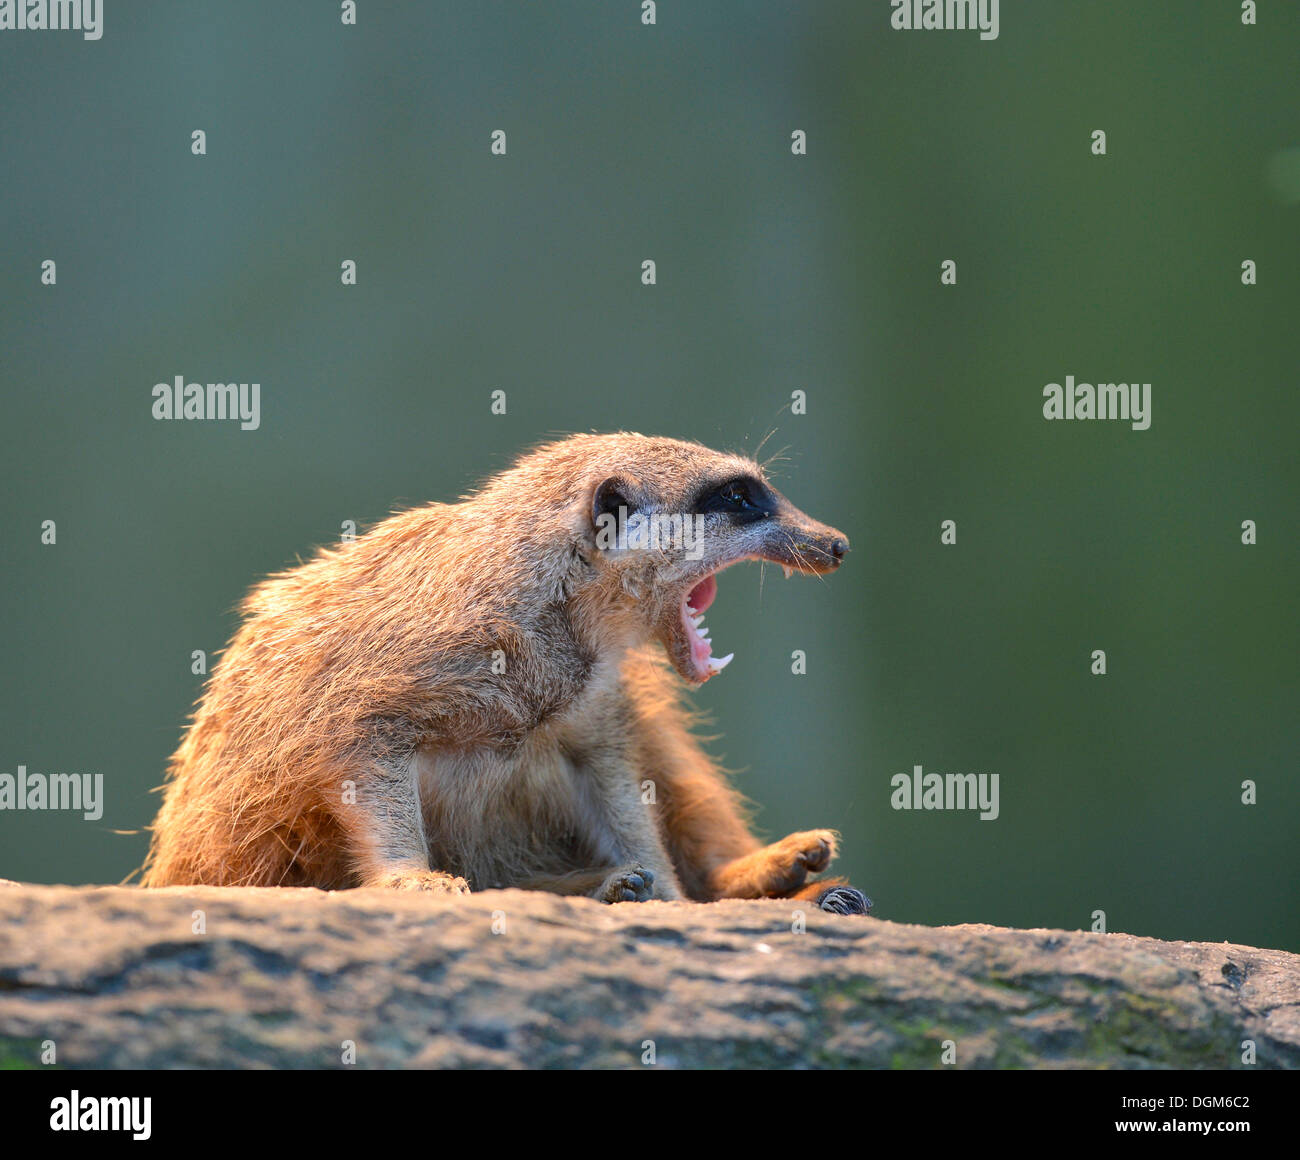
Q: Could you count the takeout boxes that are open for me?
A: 0